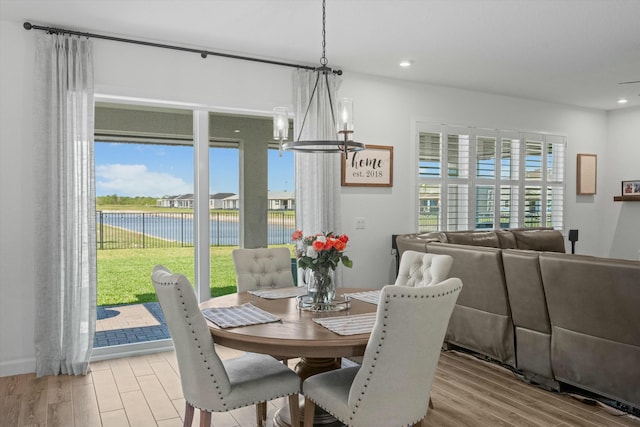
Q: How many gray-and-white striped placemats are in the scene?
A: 4